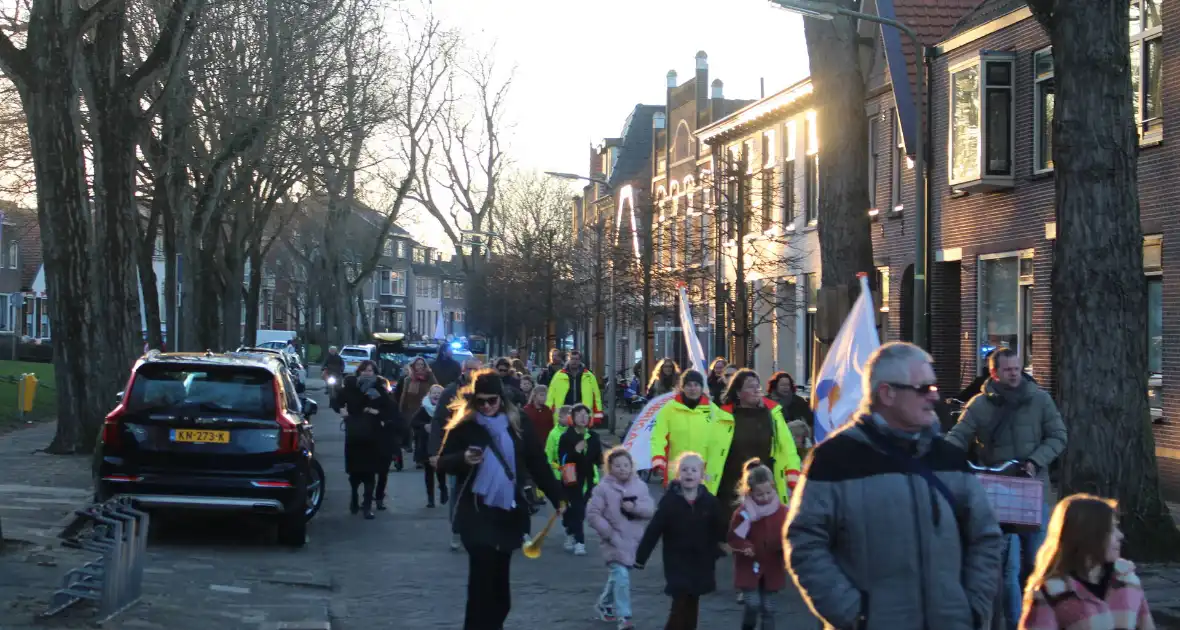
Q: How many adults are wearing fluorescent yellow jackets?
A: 3